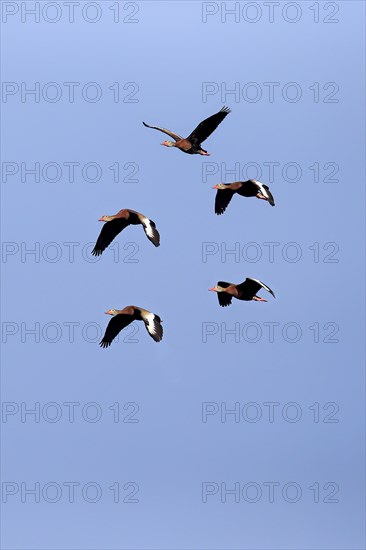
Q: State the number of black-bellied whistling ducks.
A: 5